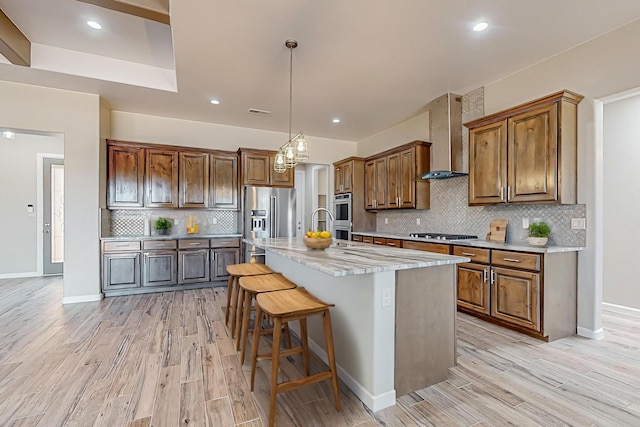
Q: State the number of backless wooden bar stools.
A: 3